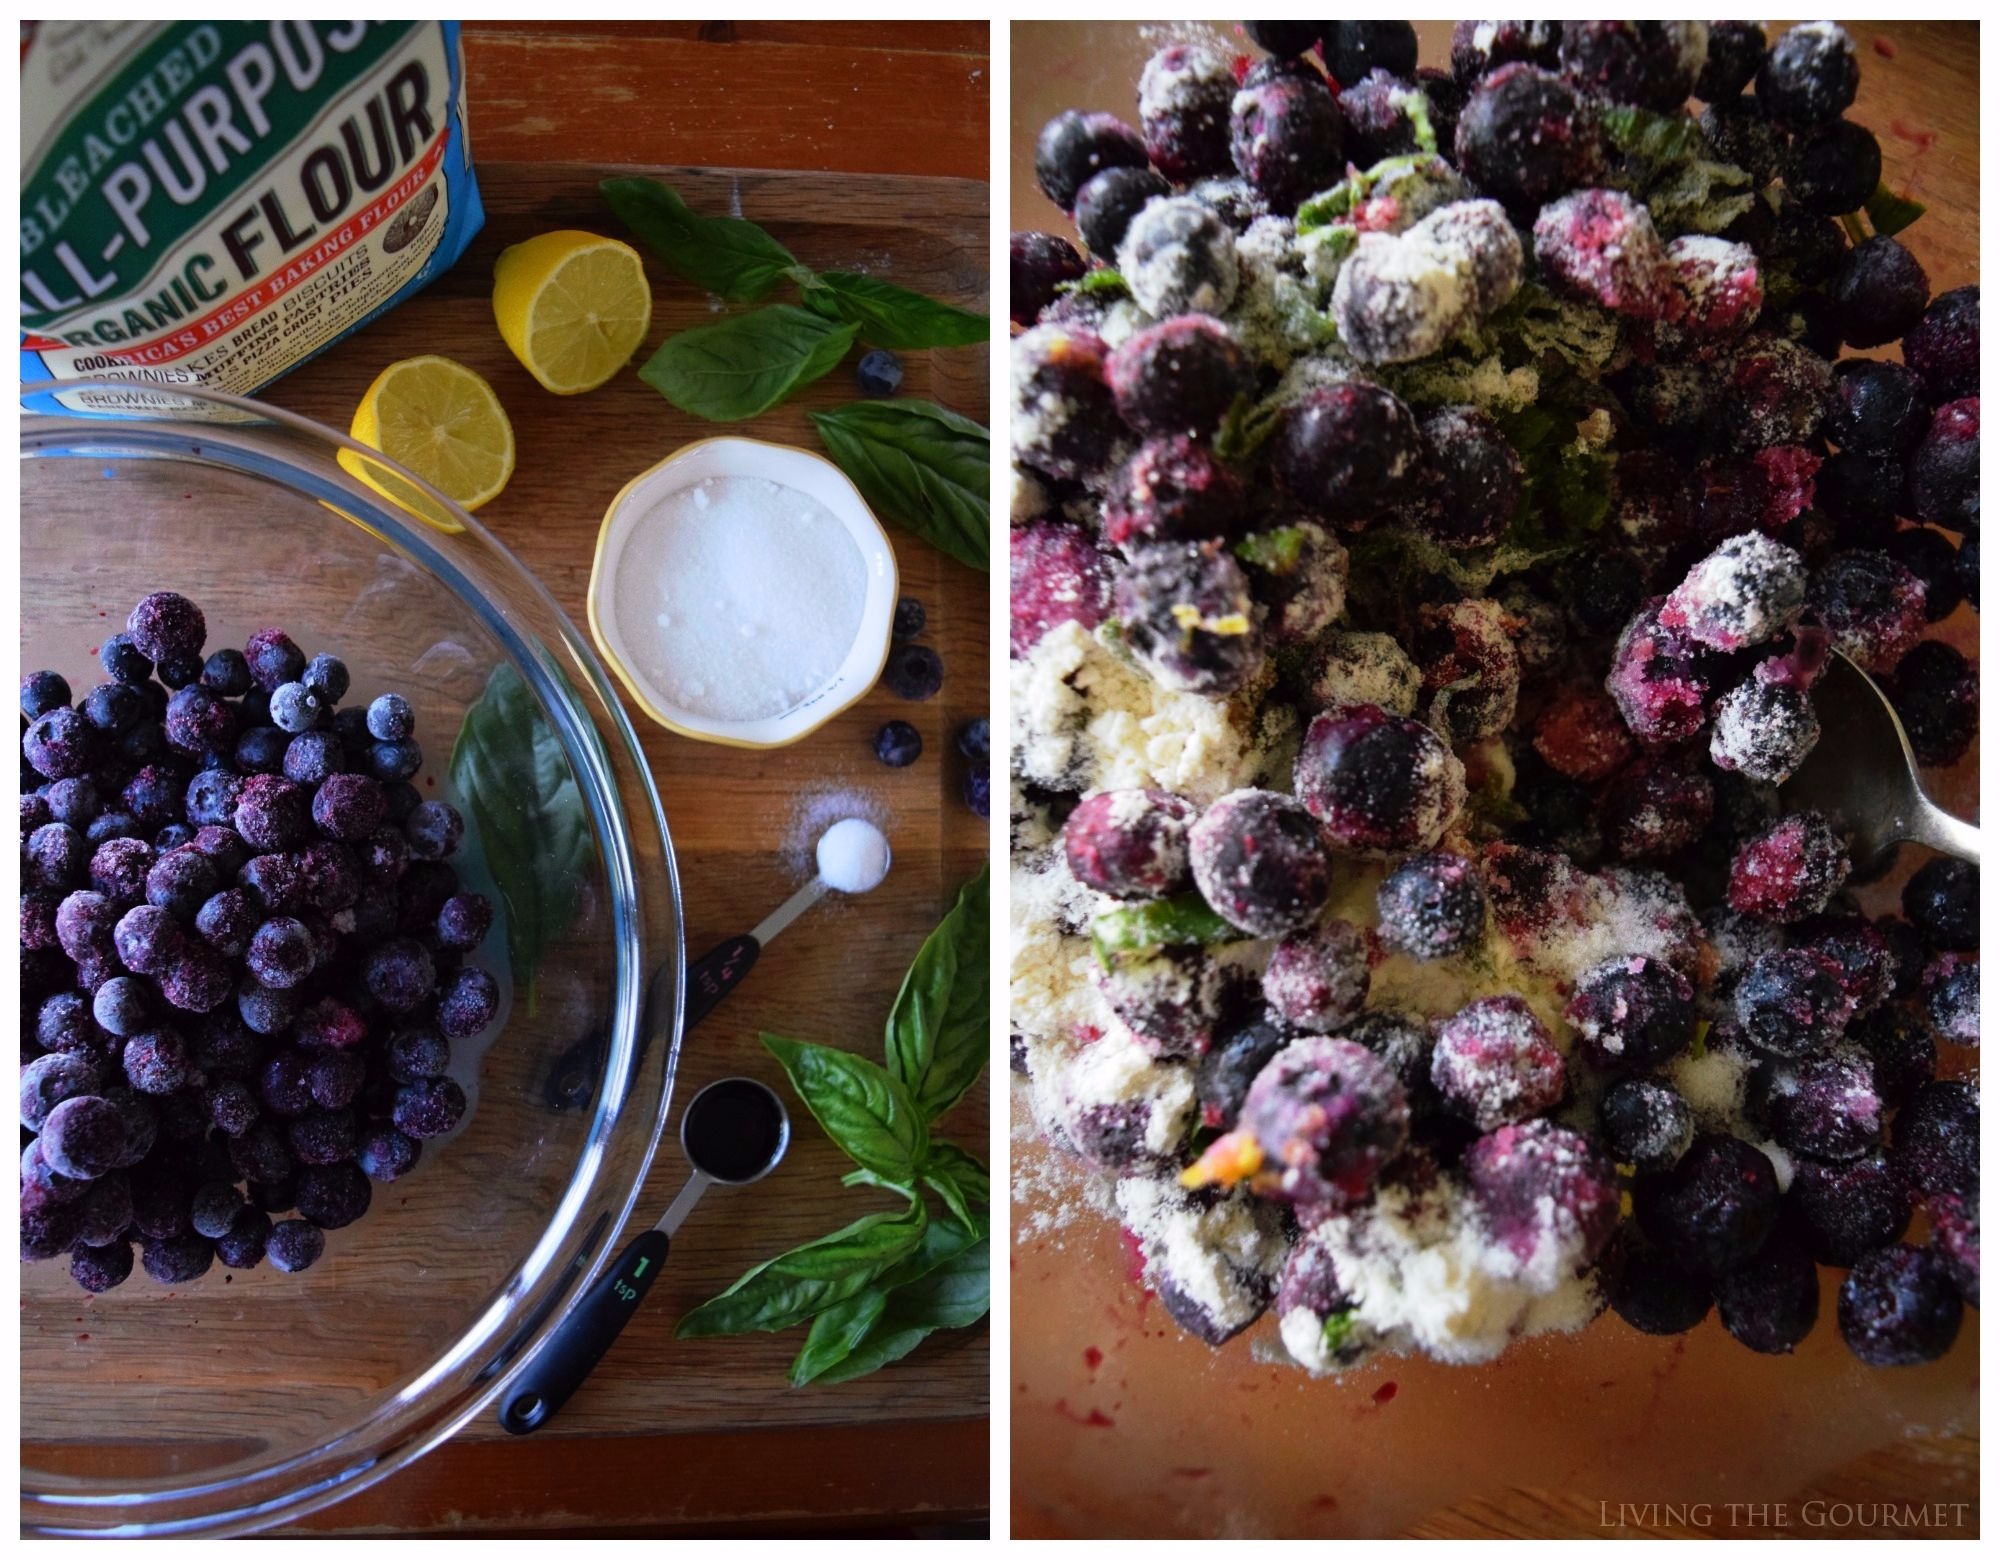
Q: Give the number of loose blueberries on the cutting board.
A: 6